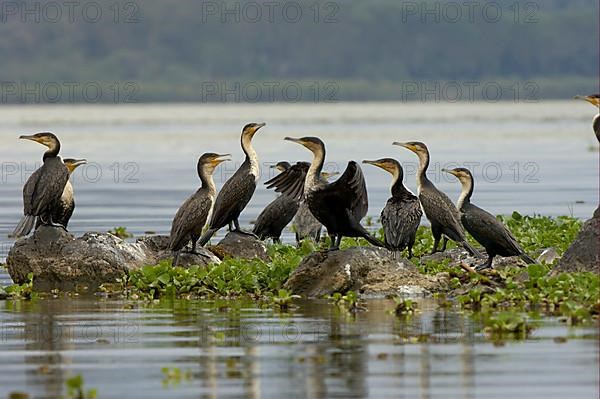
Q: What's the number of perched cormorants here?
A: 11